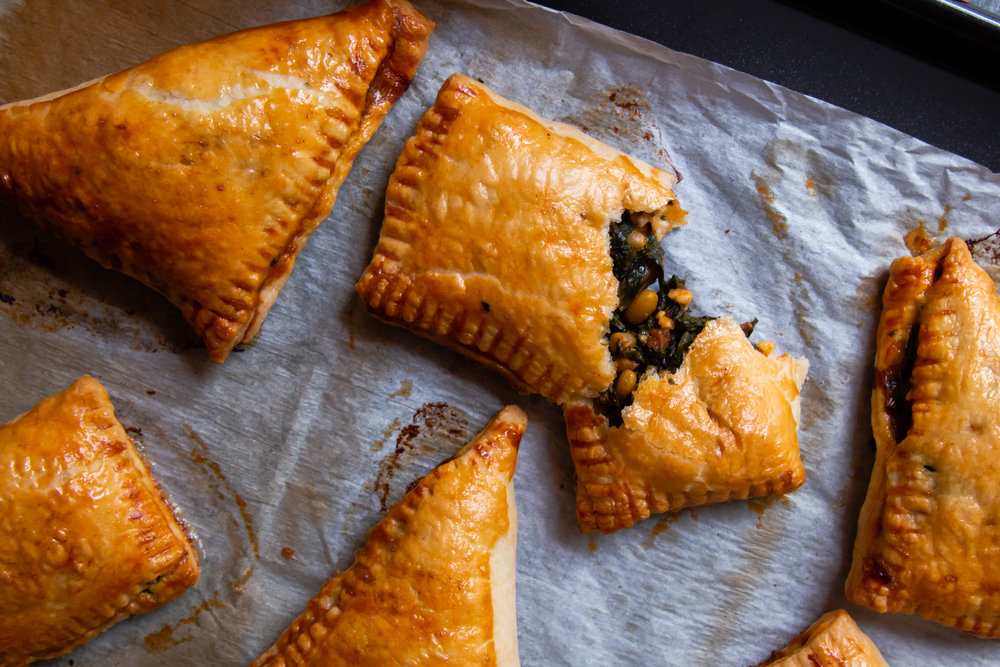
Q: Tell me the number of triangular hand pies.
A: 2